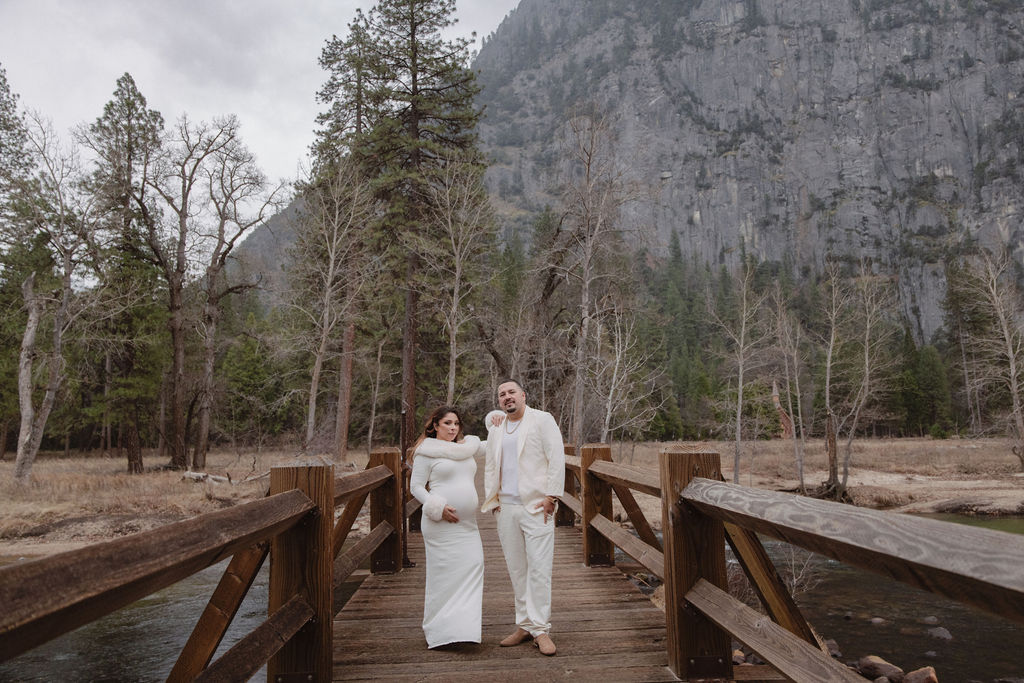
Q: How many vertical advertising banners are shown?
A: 0